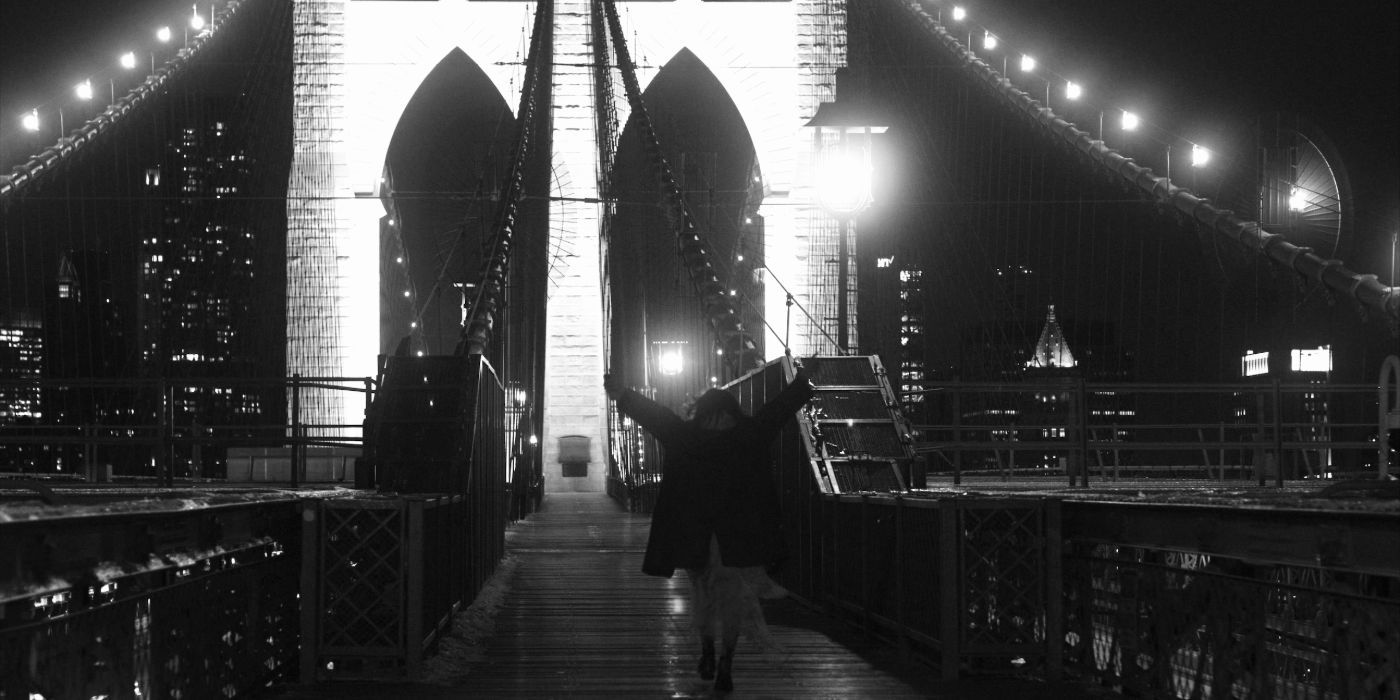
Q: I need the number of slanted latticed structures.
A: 2